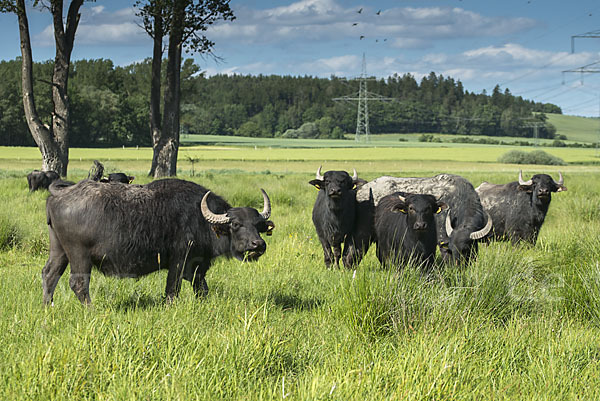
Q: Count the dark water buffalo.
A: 7